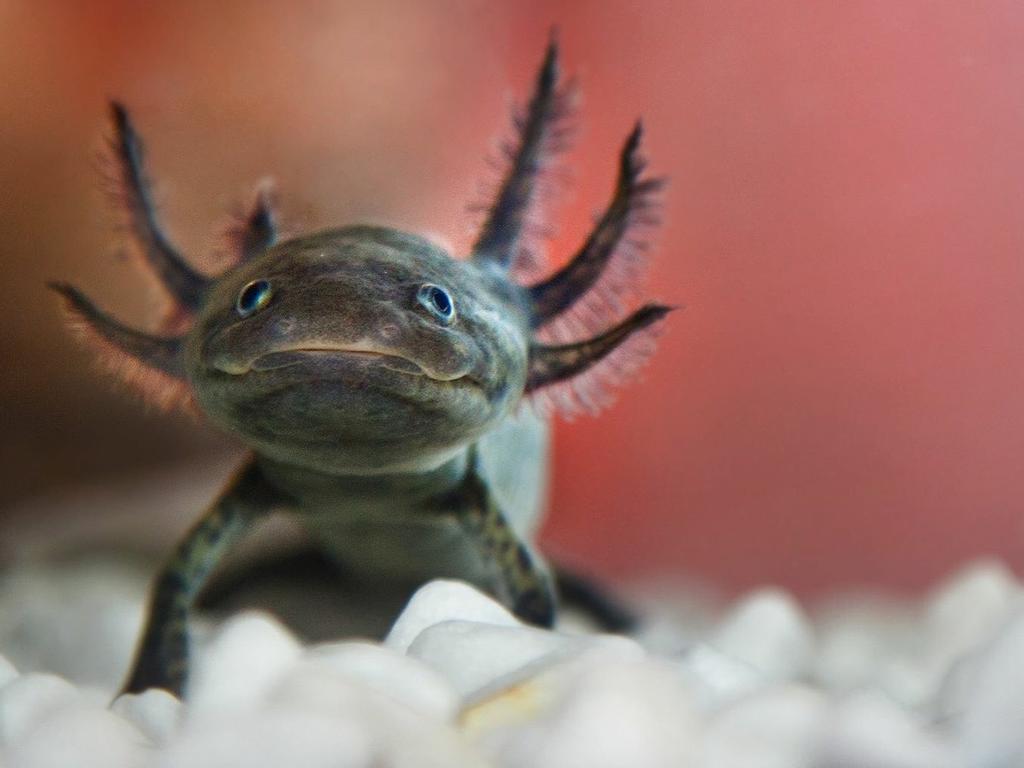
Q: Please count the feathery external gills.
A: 6